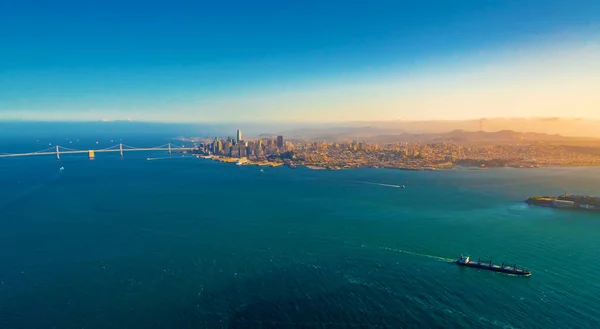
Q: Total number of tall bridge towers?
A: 3